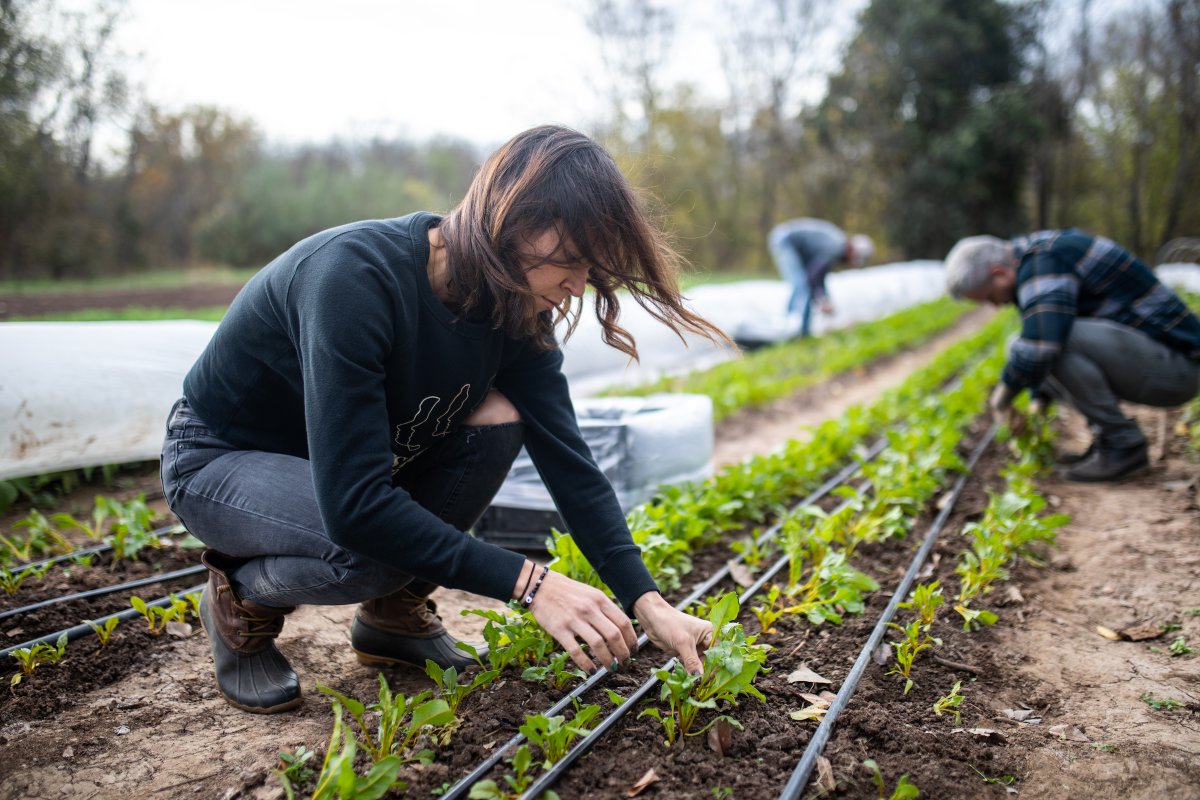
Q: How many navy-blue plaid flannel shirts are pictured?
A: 1